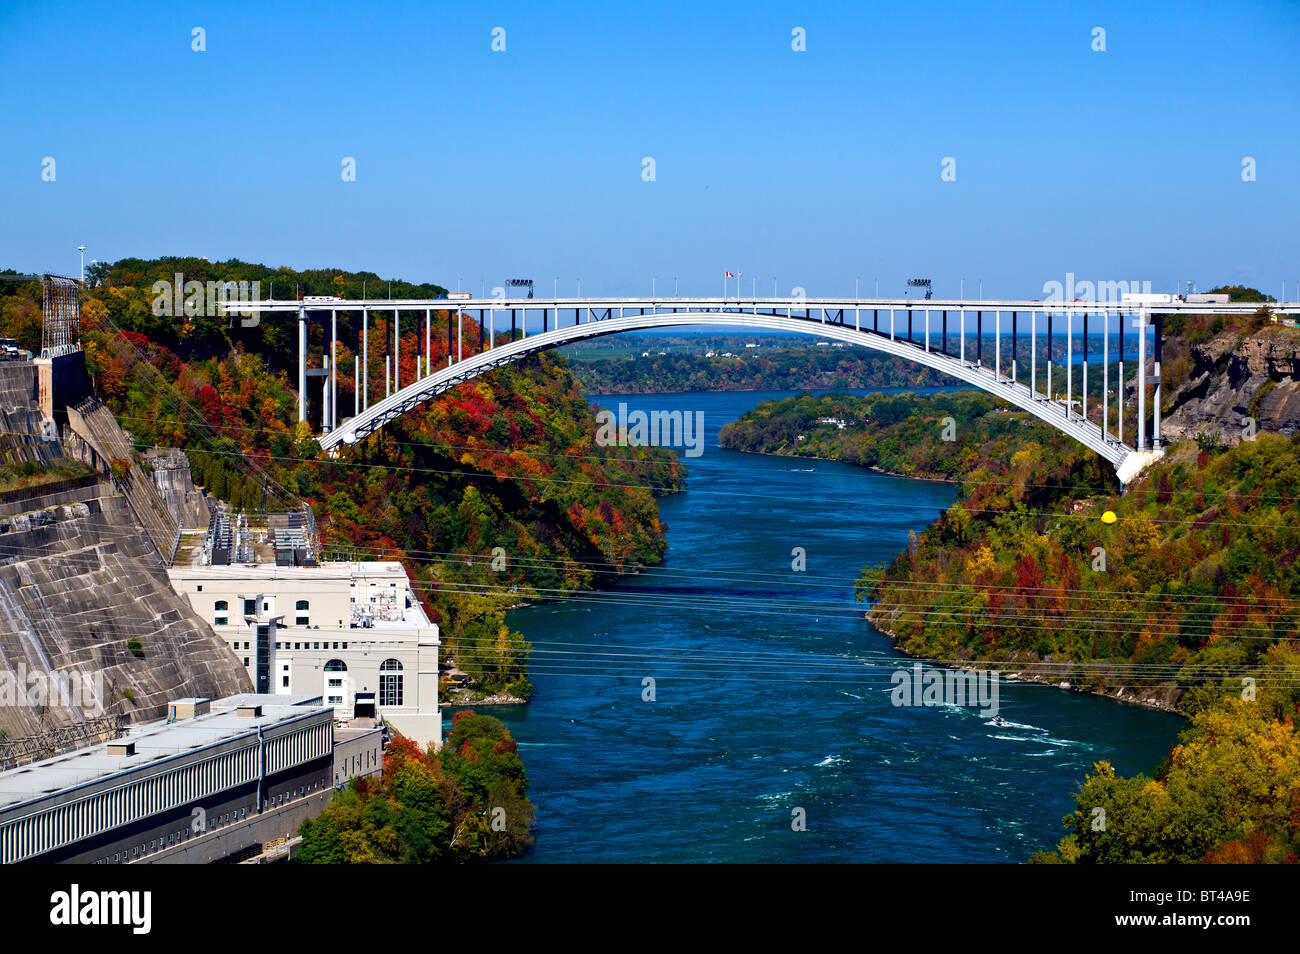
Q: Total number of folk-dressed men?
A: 0